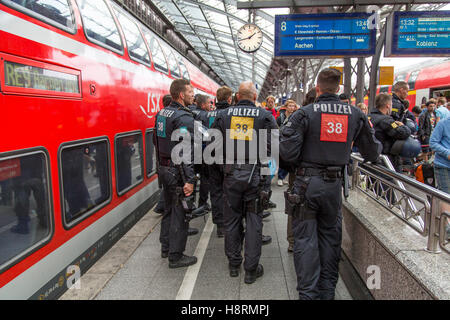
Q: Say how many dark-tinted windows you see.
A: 4